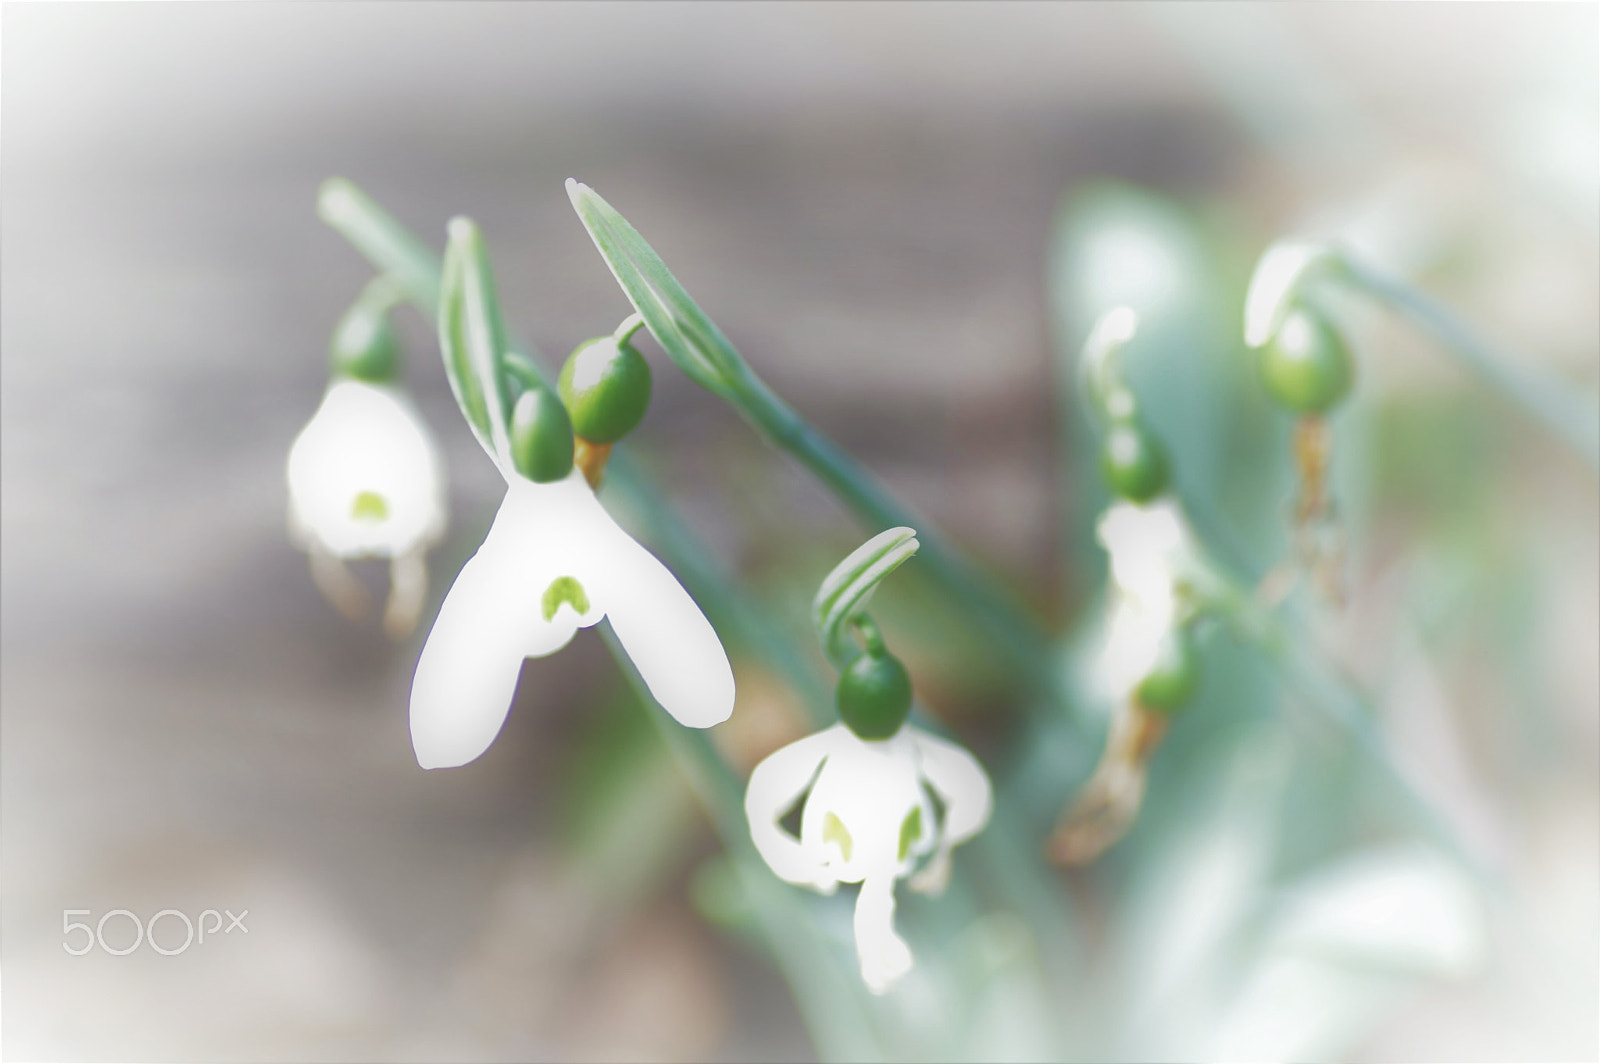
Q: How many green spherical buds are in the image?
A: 7